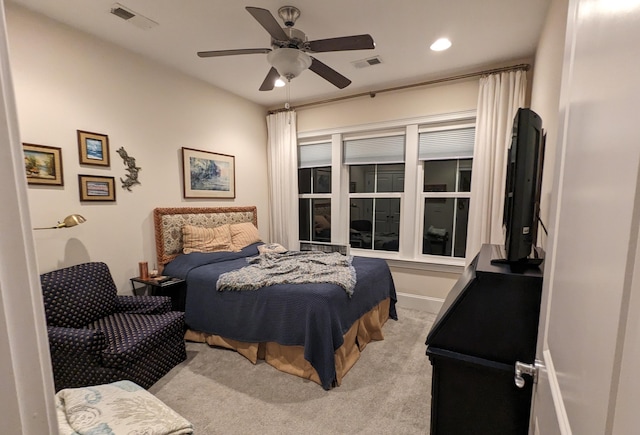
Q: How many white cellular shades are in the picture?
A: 3